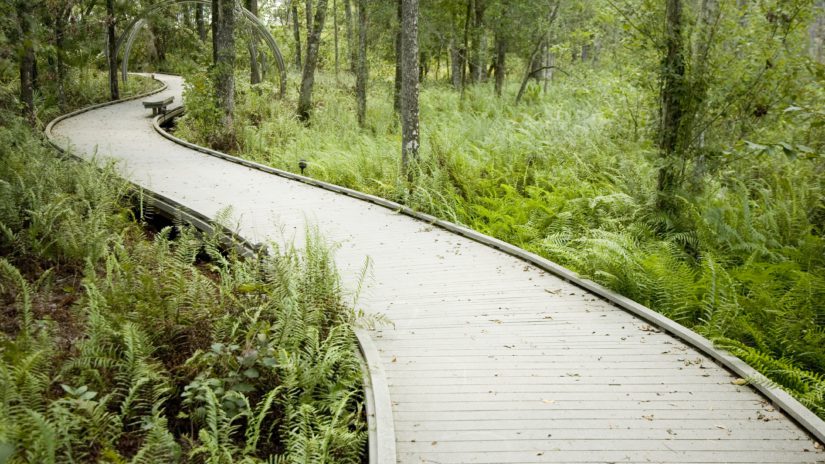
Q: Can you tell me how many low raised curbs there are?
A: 2